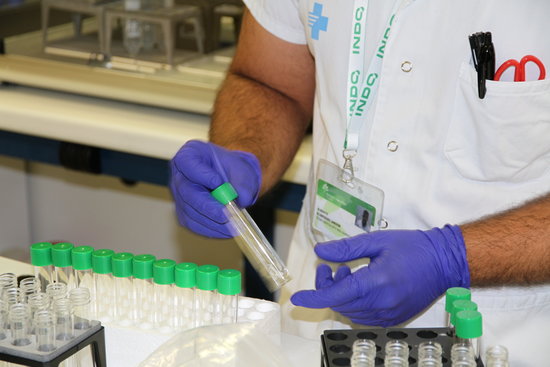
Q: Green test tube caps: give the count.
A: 14